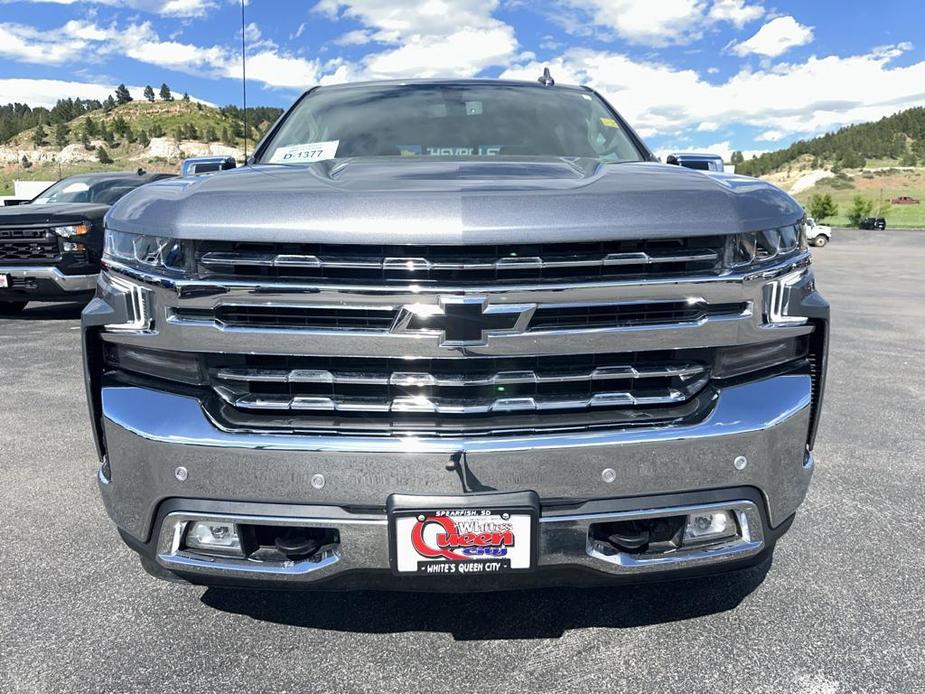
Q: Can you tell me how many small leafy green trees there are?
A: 2